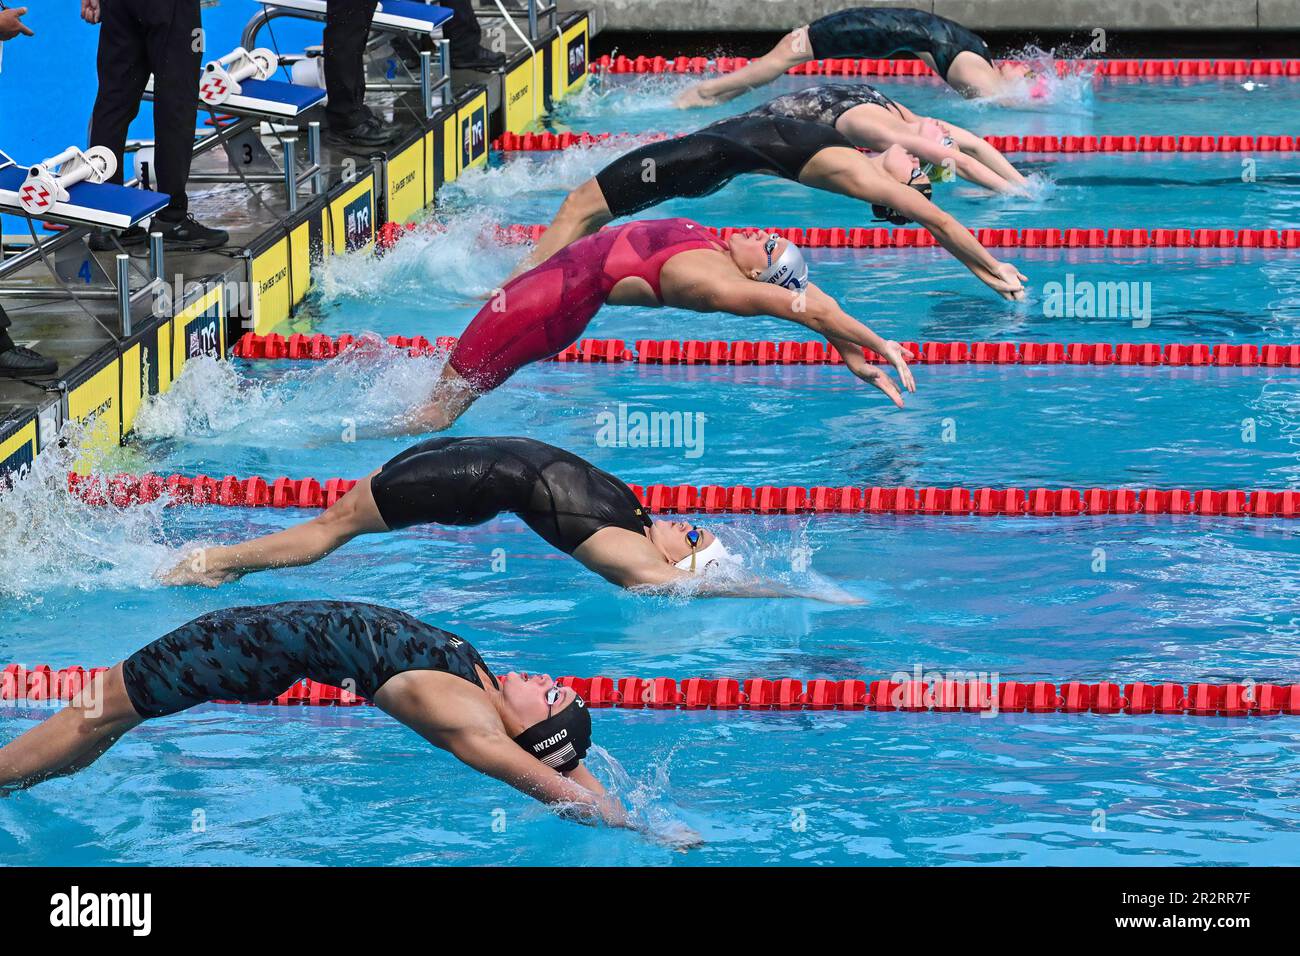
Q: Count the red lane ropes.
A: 6